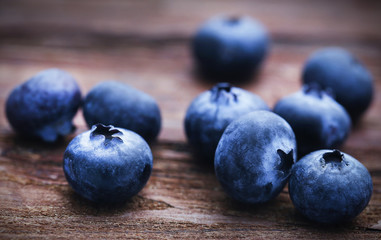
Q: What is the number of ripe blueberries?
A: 9